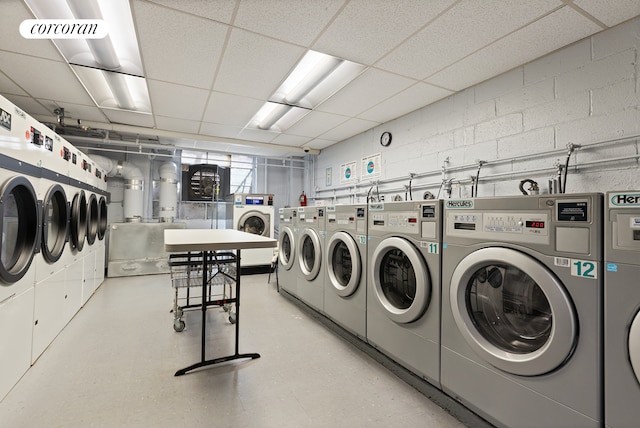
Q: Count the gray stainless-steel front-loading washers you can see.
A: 6